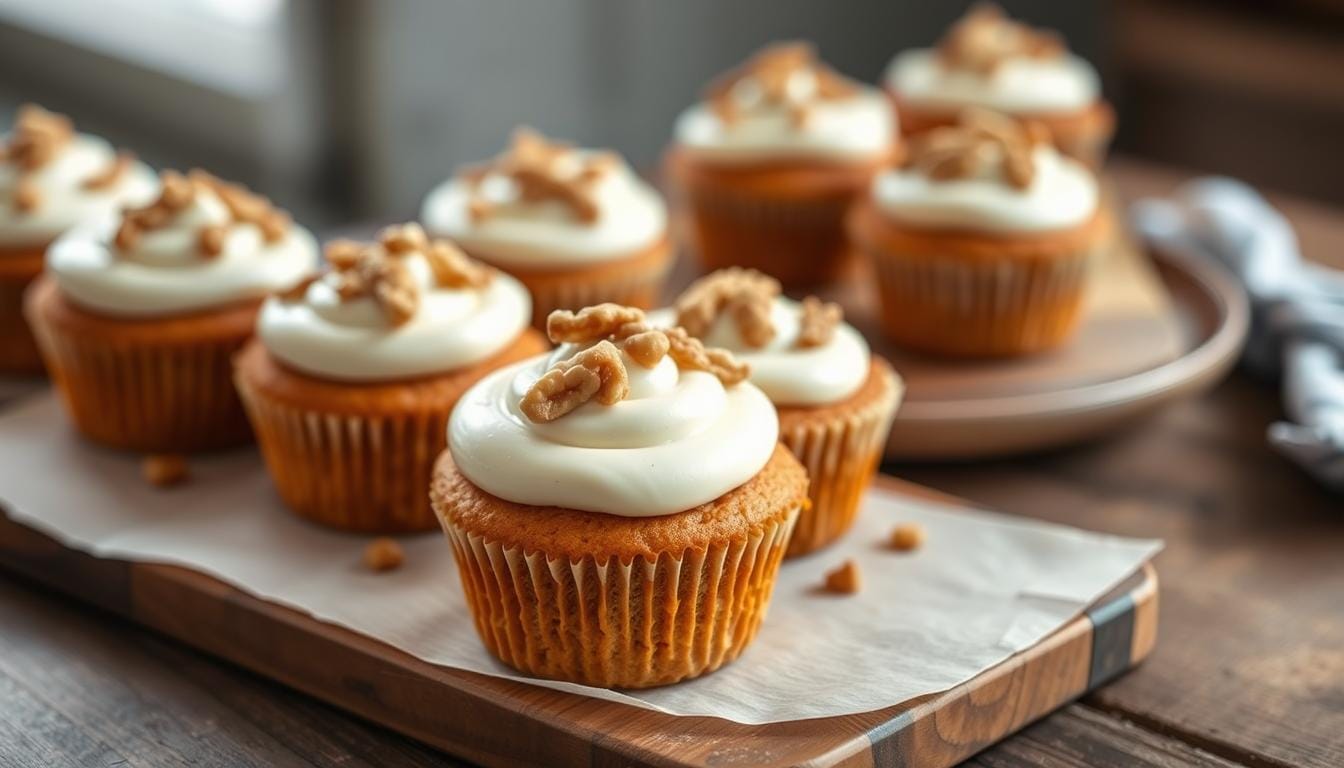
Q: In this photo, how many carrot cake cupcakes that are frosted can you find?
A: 9